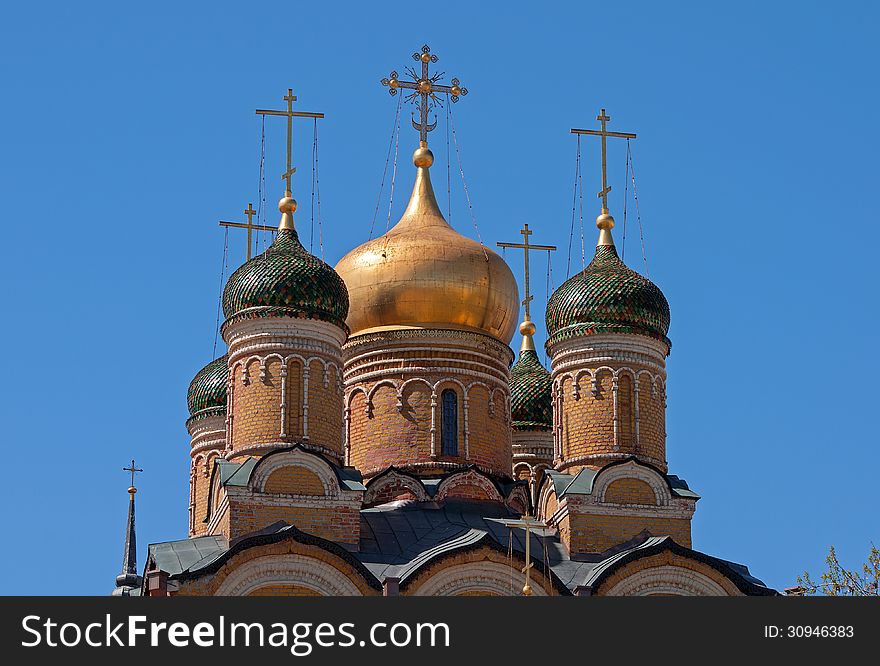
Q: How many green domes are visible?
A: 4